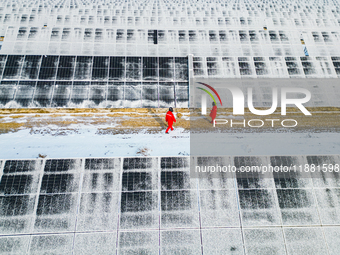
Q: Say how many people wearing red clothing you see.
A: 2